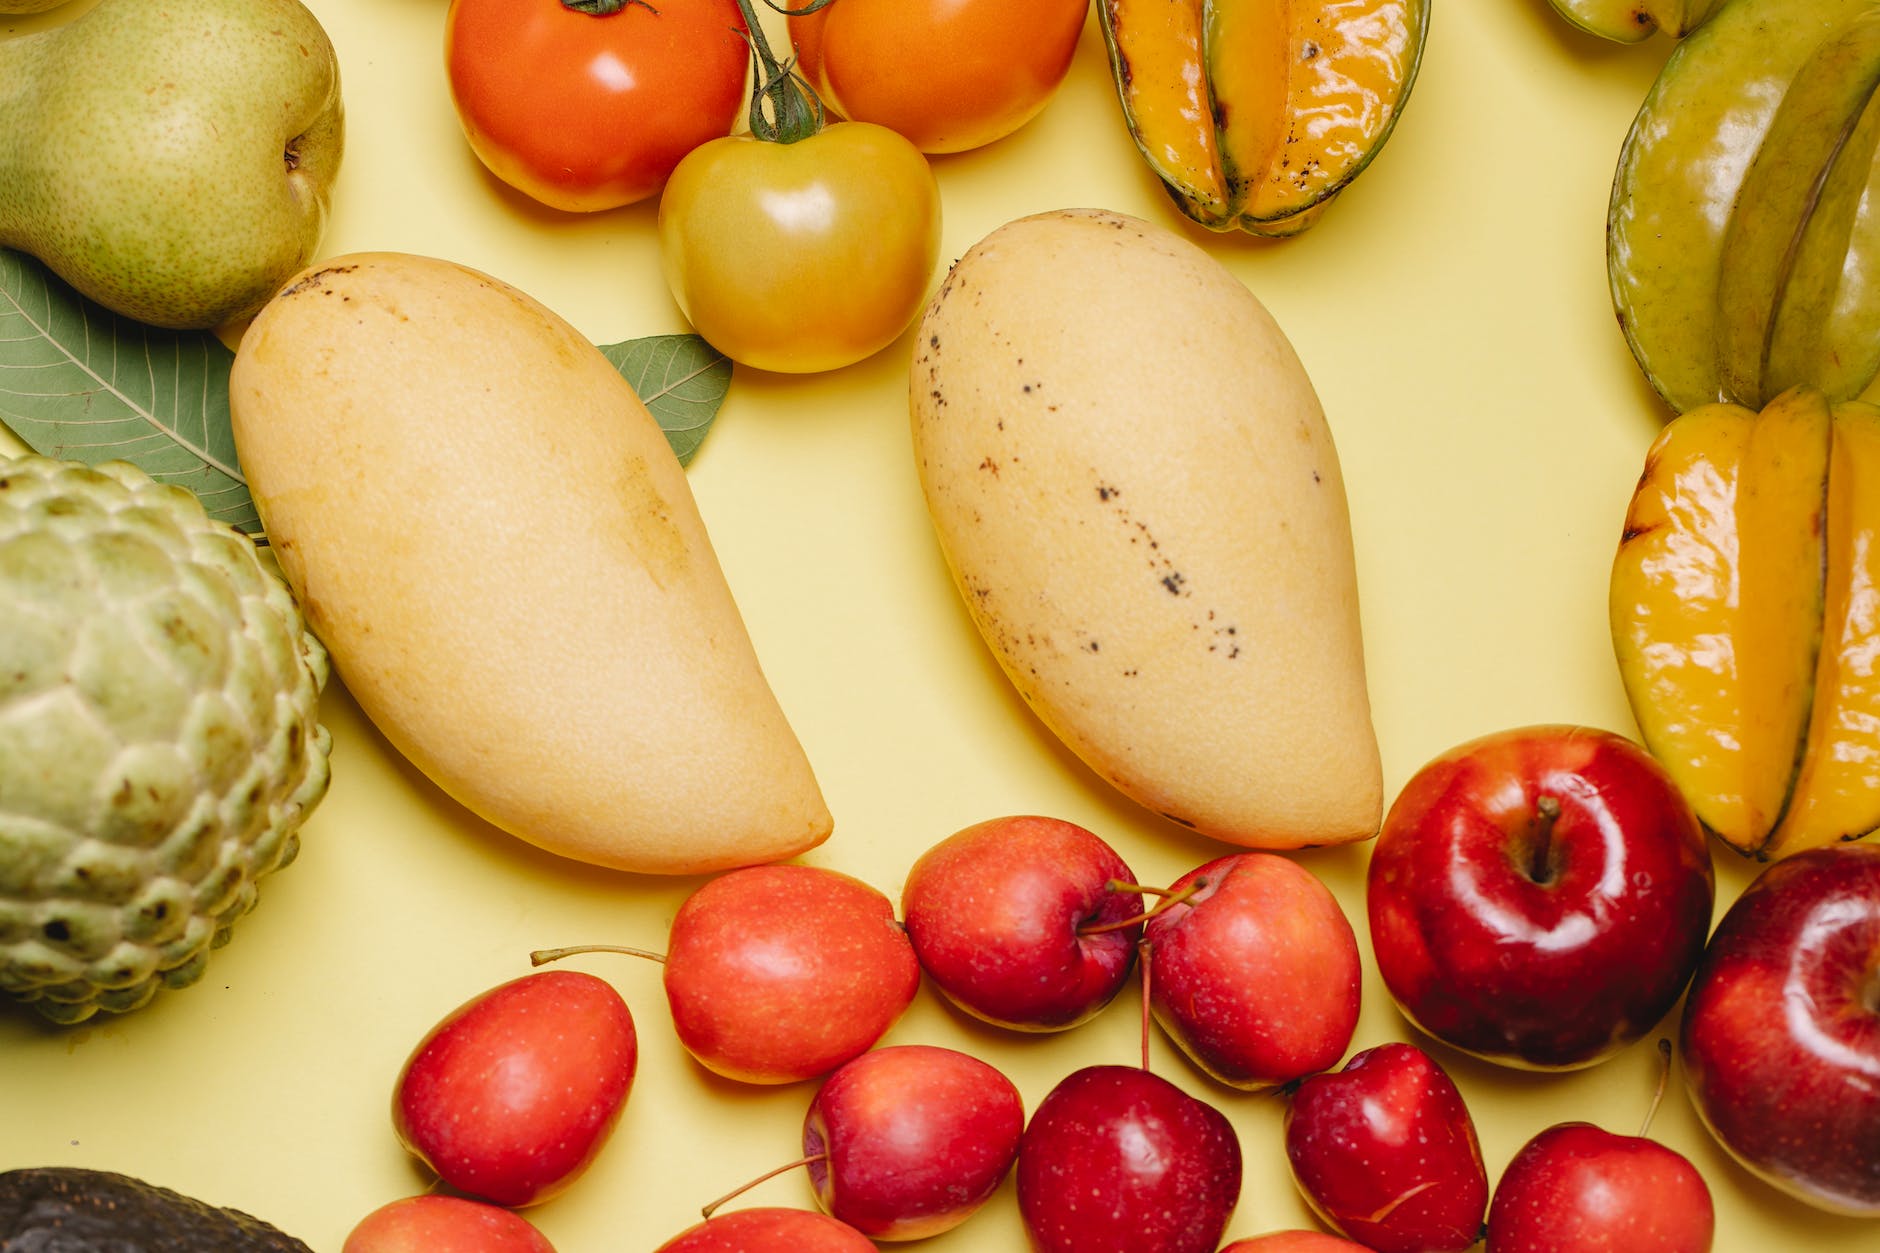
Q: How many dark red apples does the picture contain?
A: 2